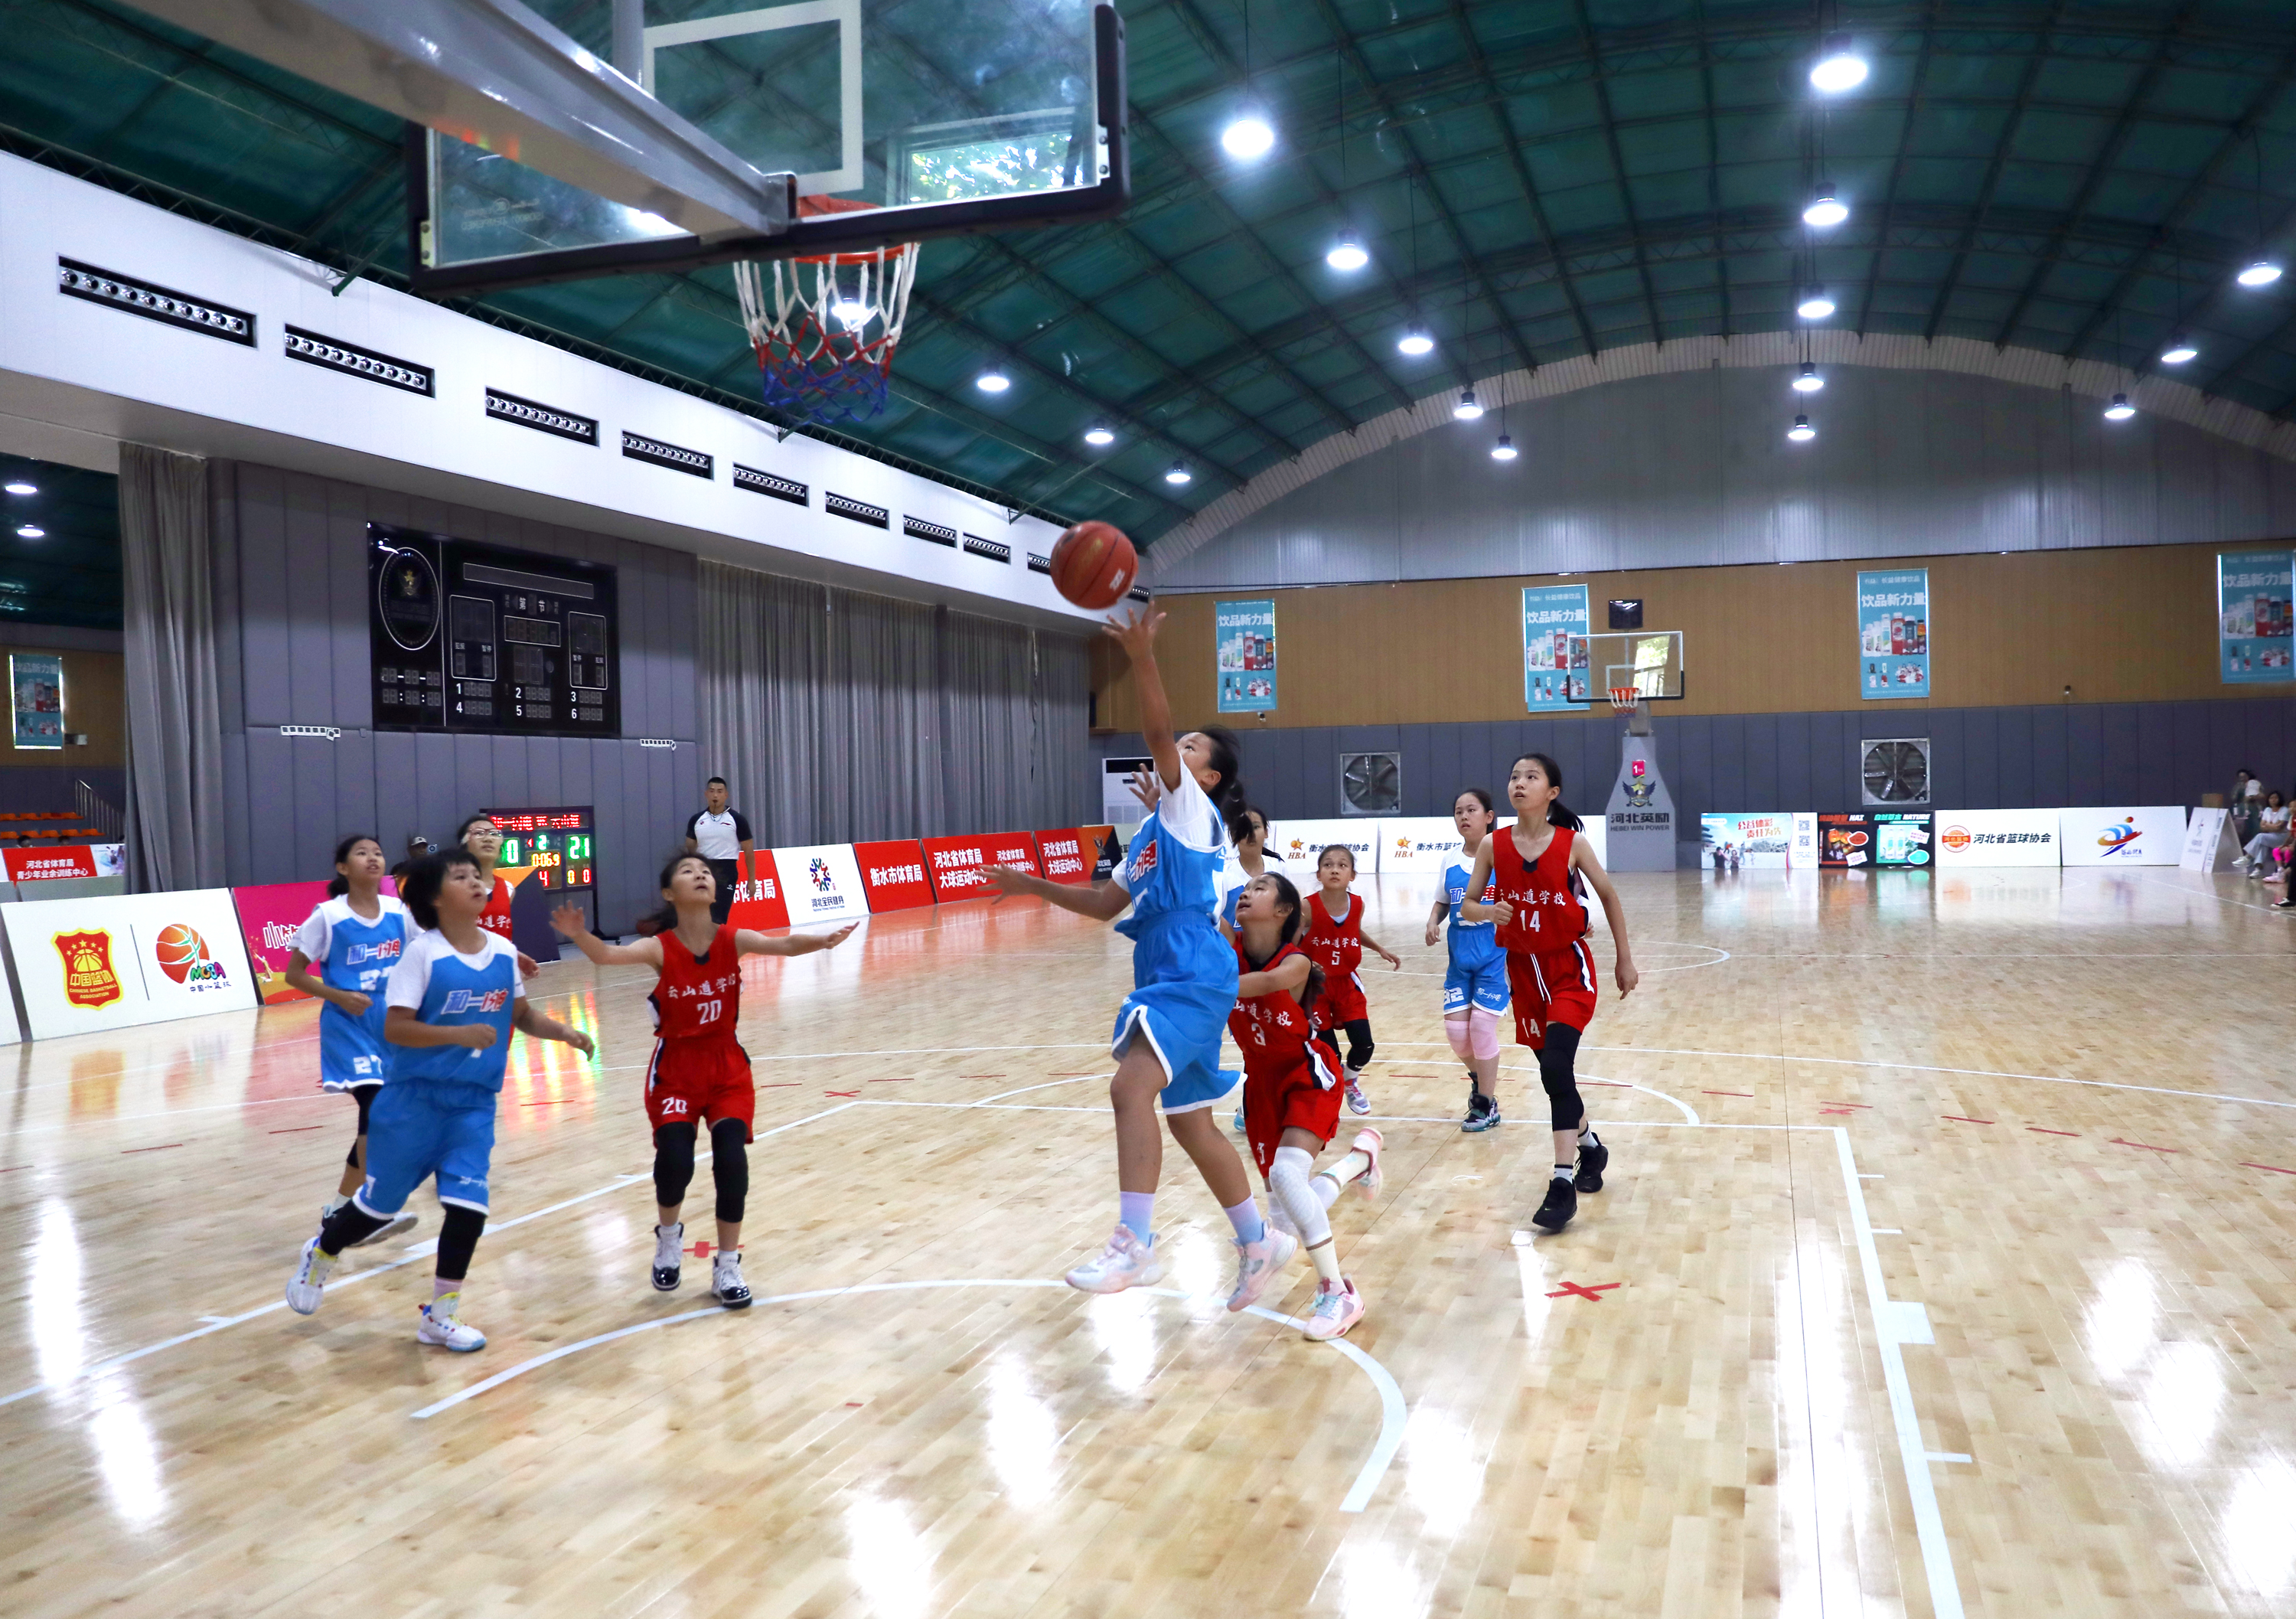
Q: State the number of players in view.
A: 10